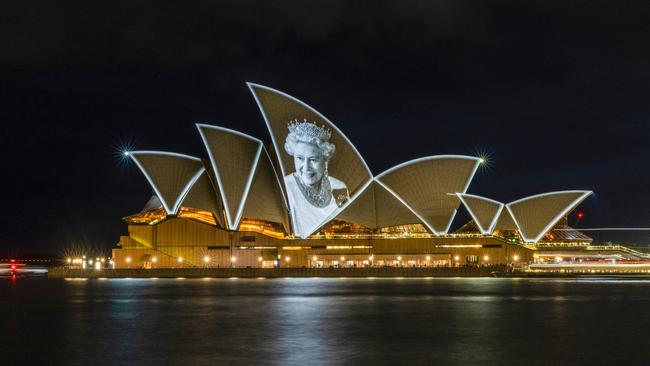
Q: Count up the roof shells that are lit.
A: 6